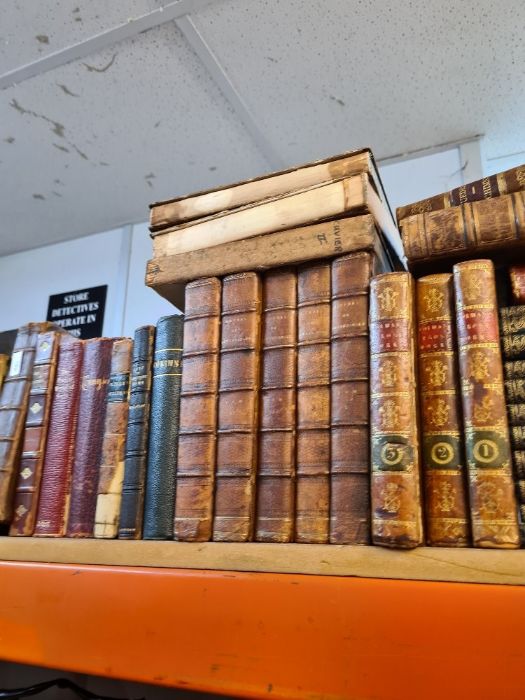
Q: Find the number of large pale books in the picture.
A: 3